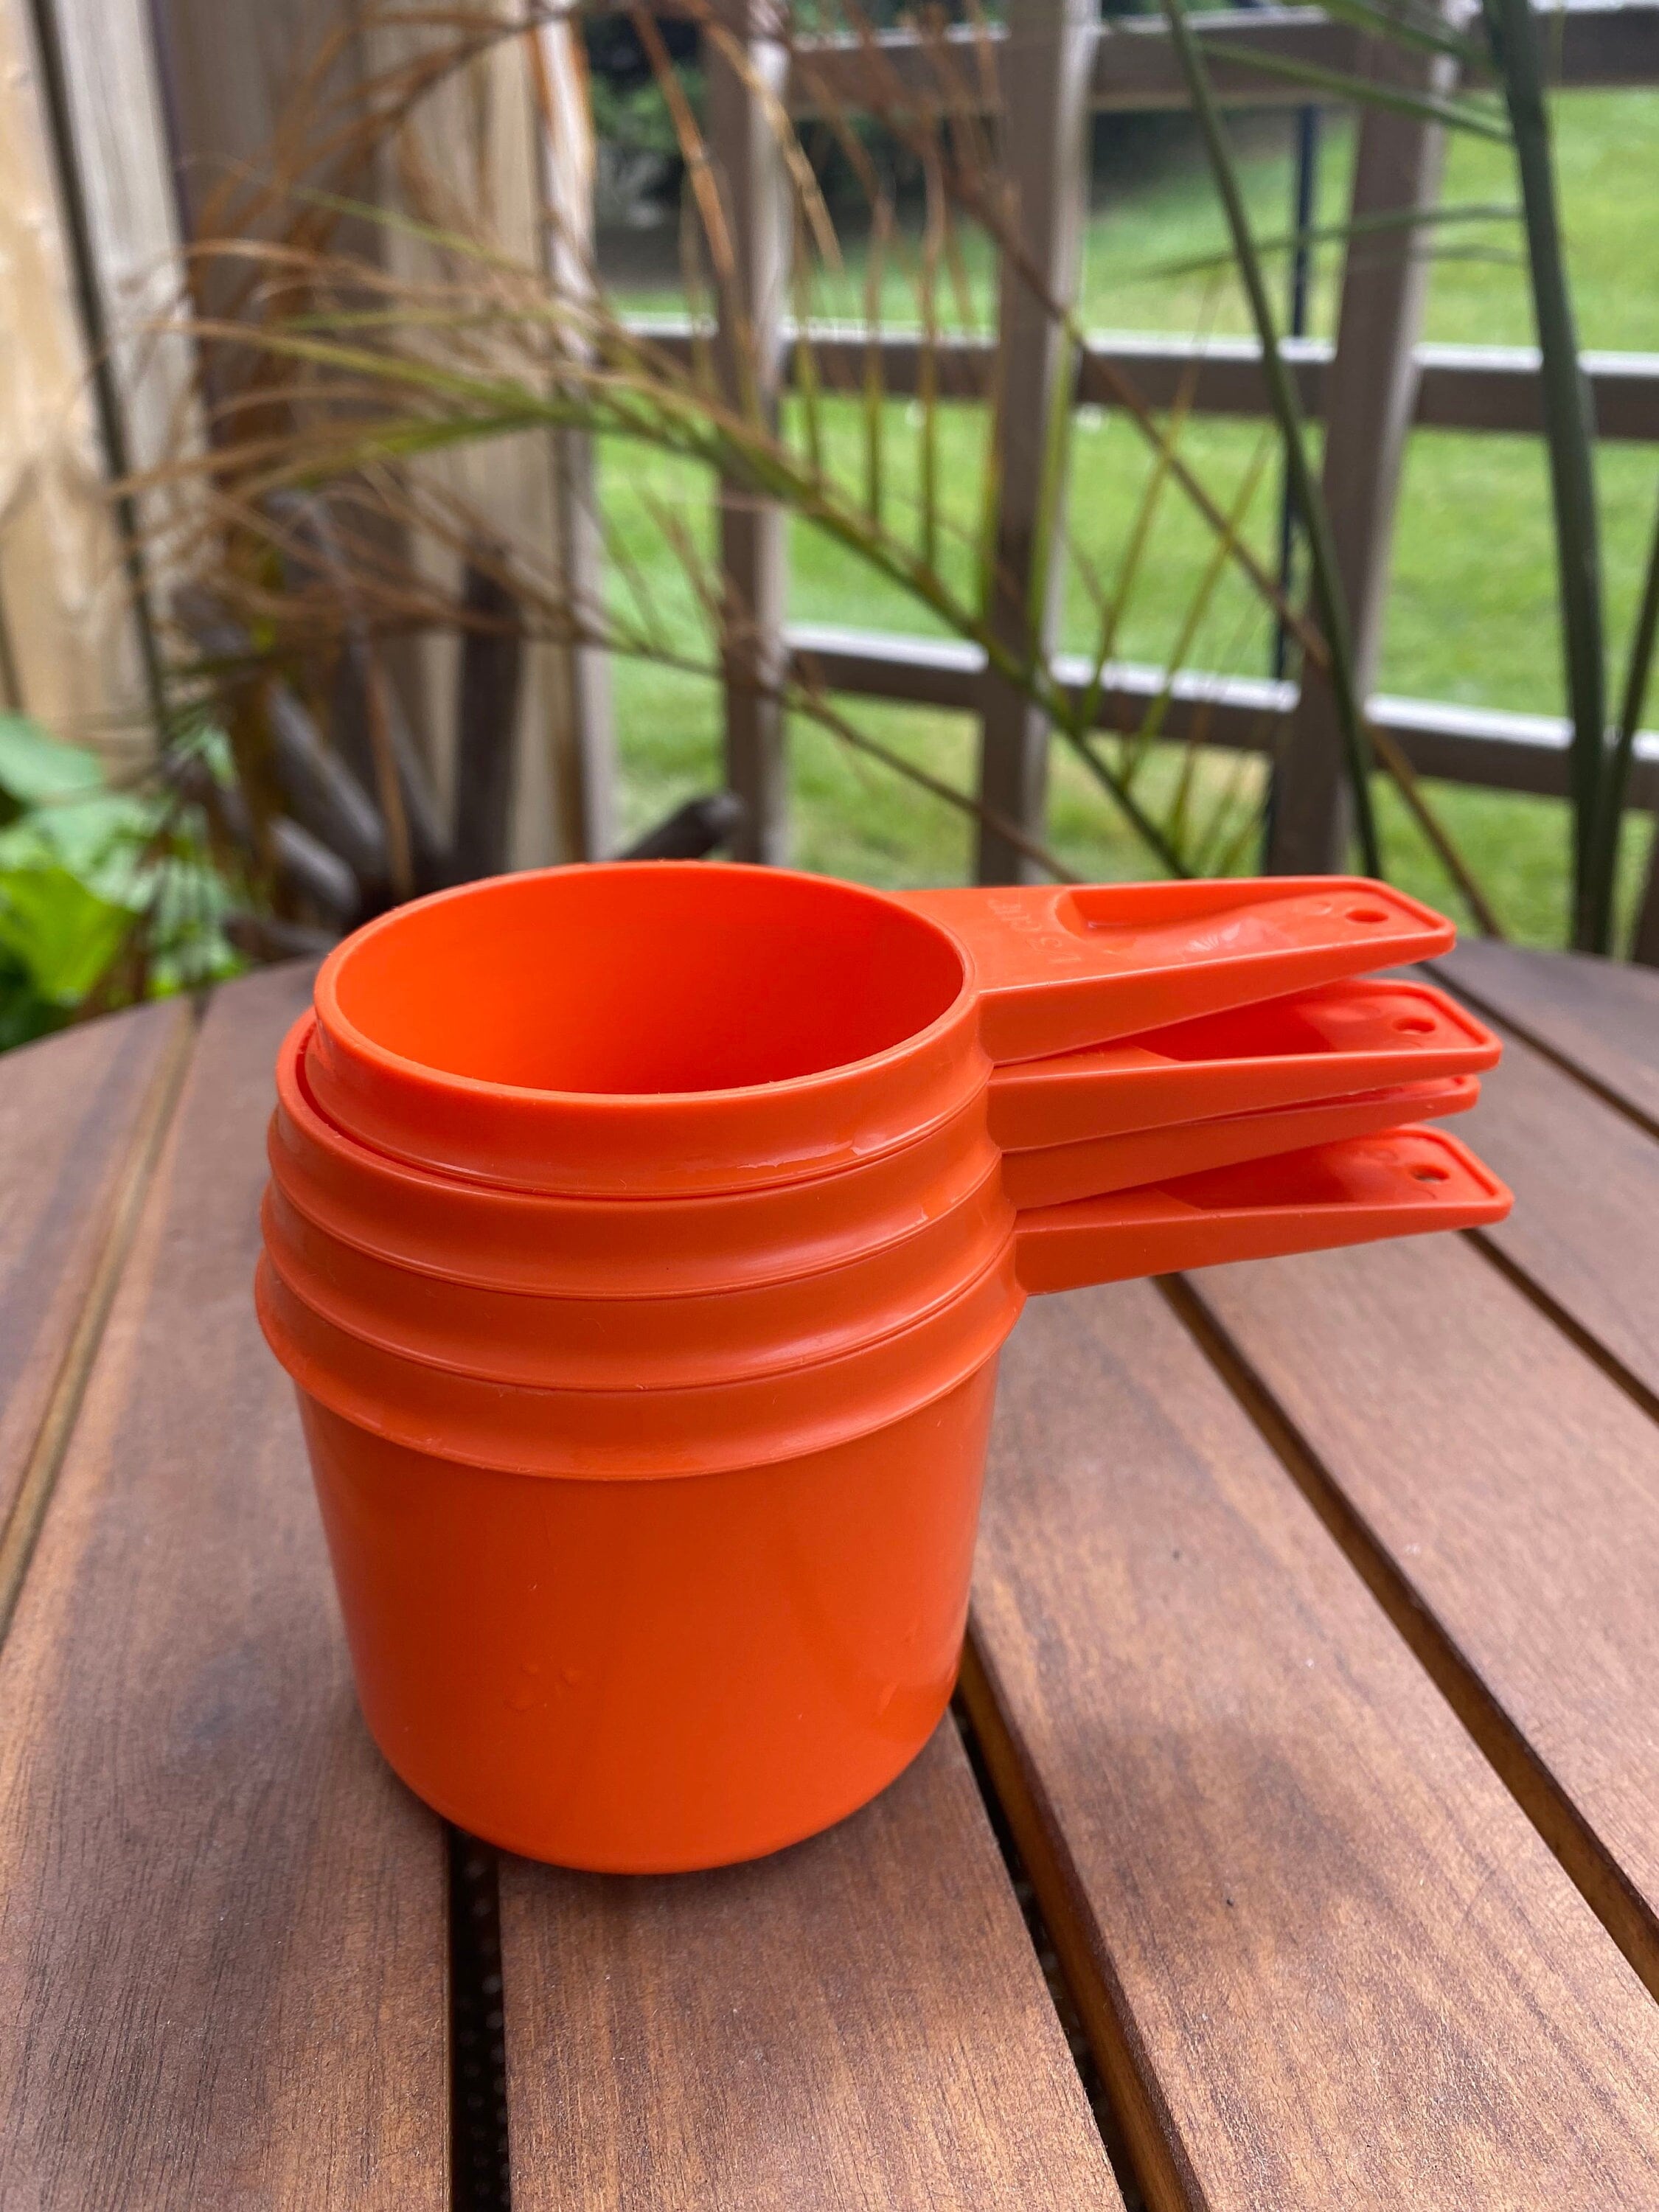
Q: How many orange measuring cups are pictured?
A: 4